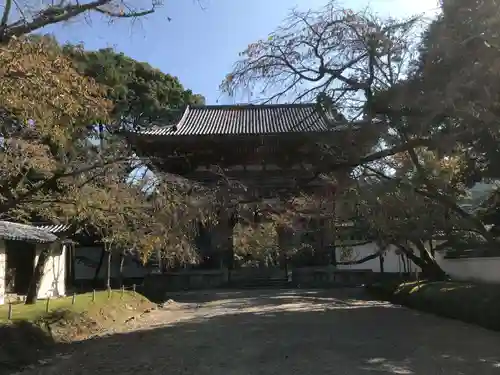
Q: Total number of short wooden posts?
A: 7